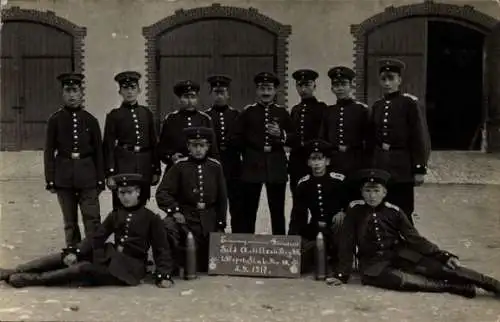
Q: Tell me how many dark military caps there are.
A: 12